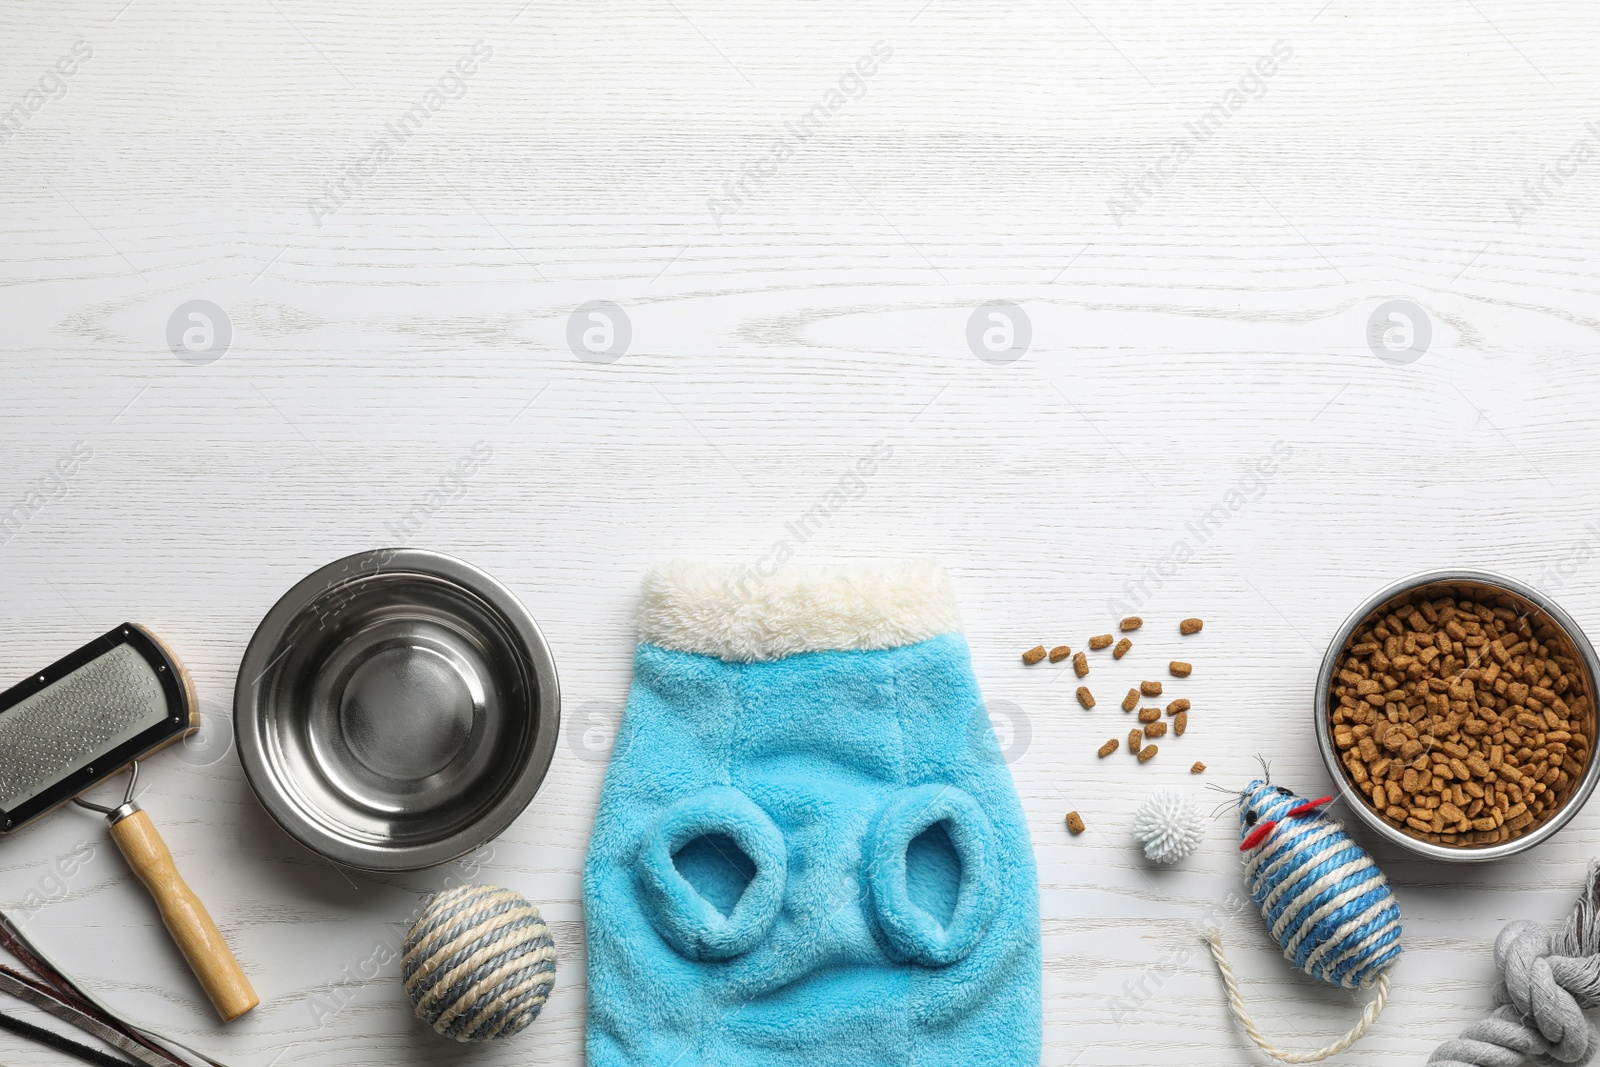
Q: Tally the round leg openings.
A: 2